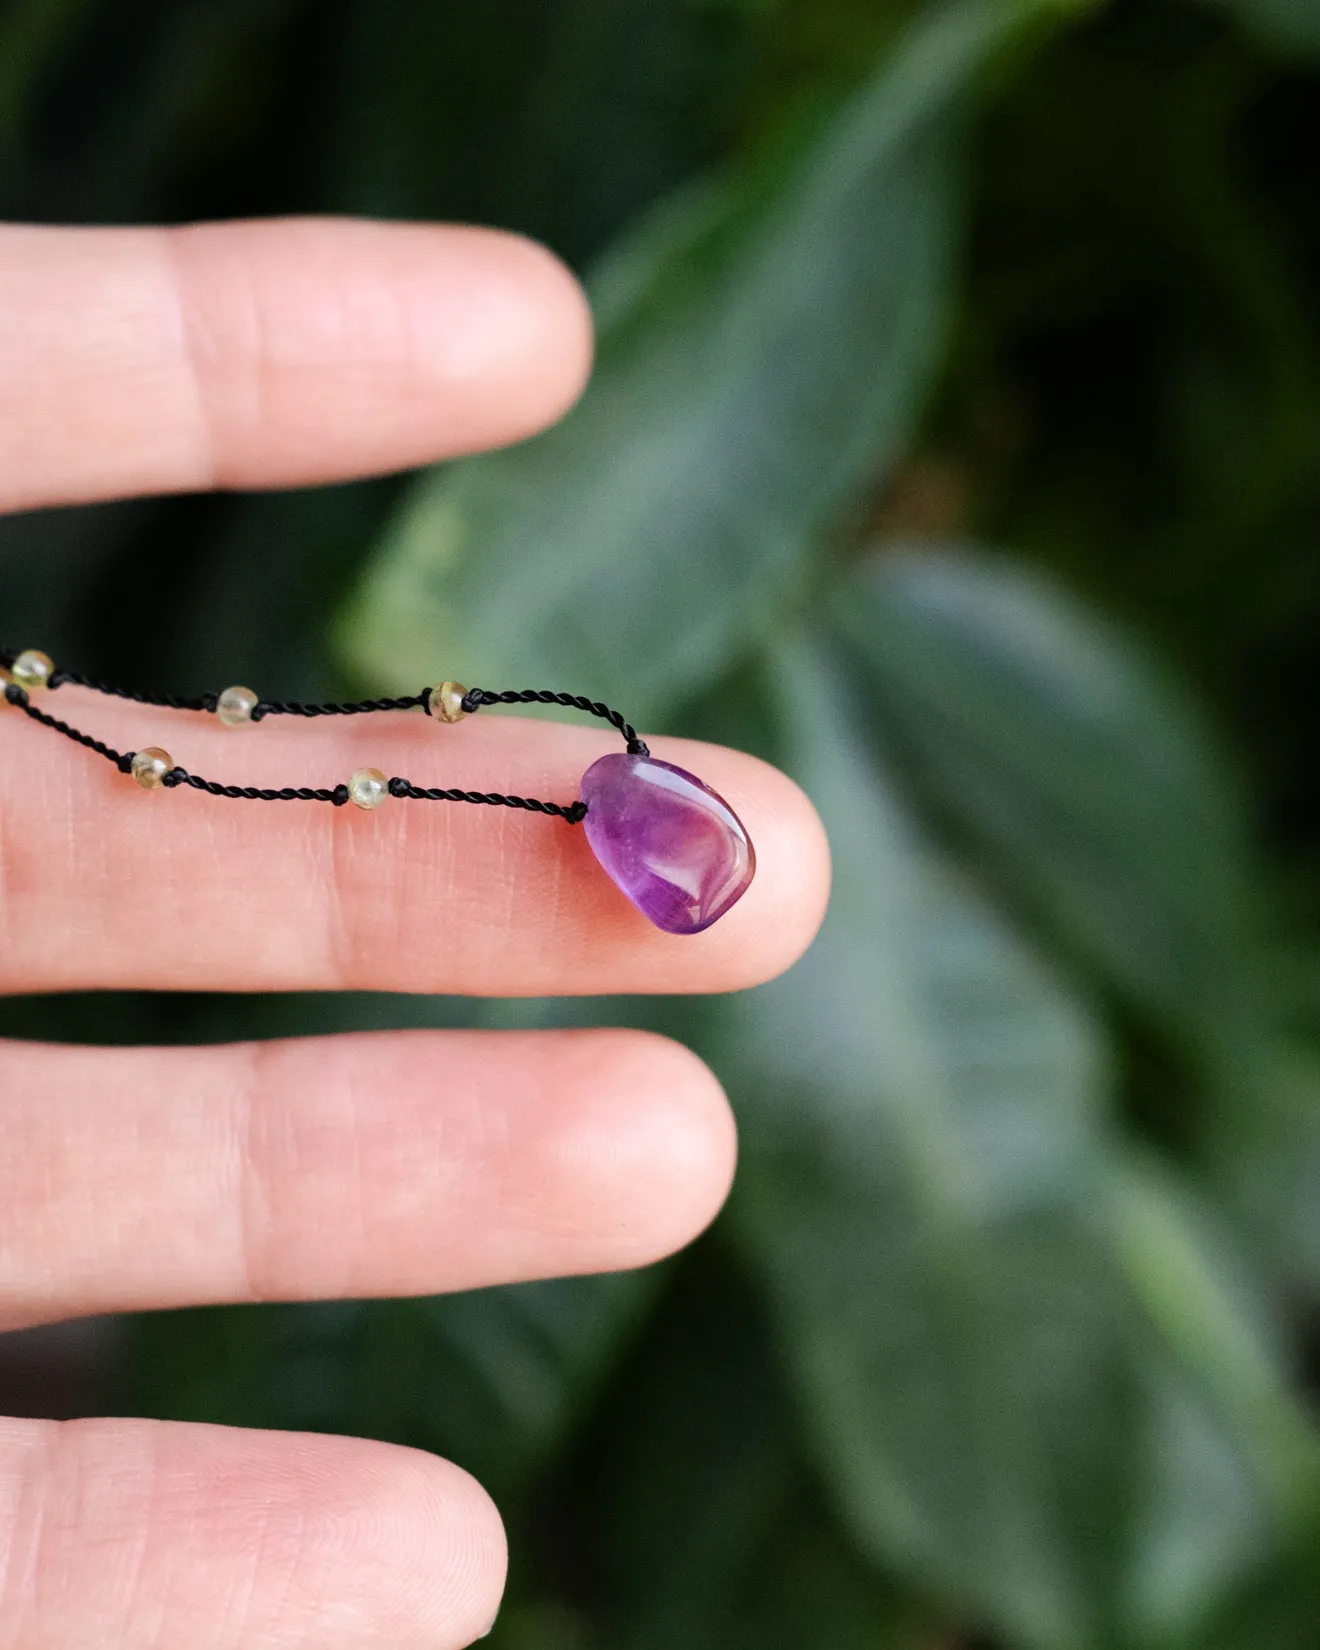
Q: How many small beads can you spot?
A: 6